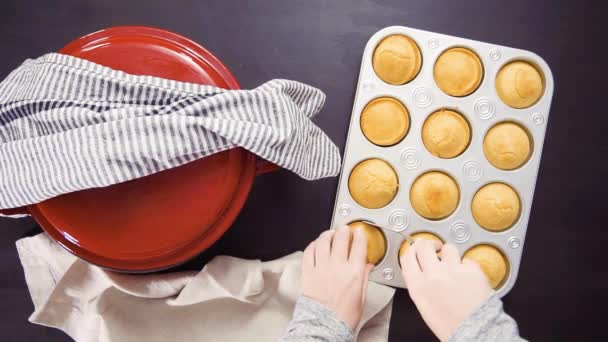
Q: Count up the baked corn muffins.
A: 12